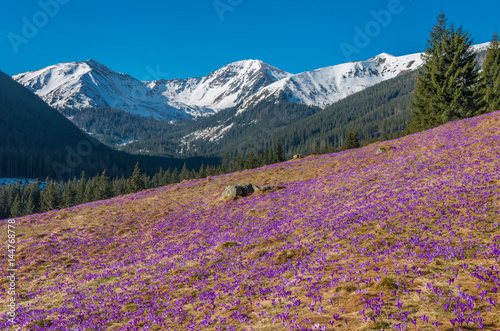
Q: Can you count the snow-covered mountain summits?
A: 3